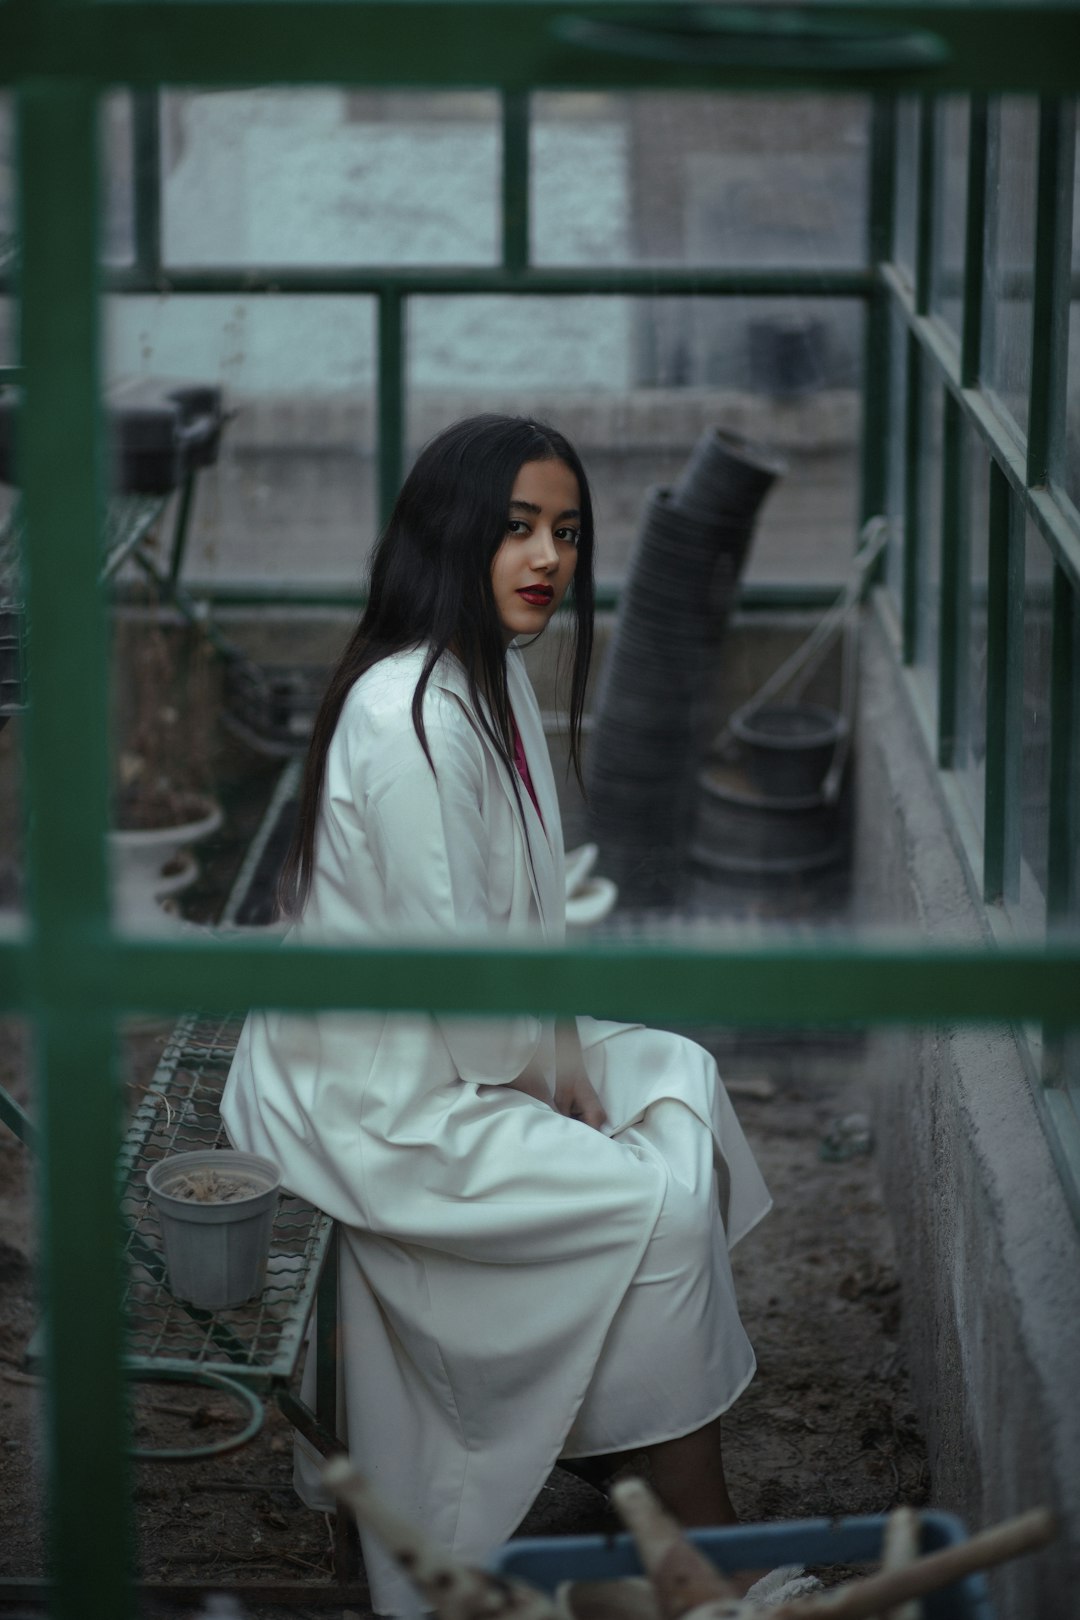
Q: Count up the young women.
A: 1